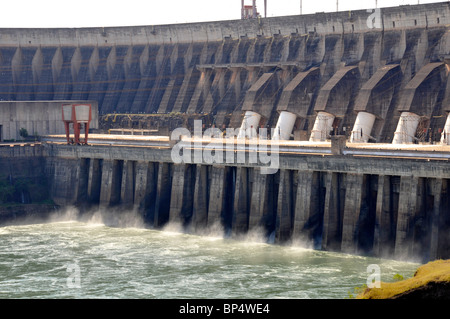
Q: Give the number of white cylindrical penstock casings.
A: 6